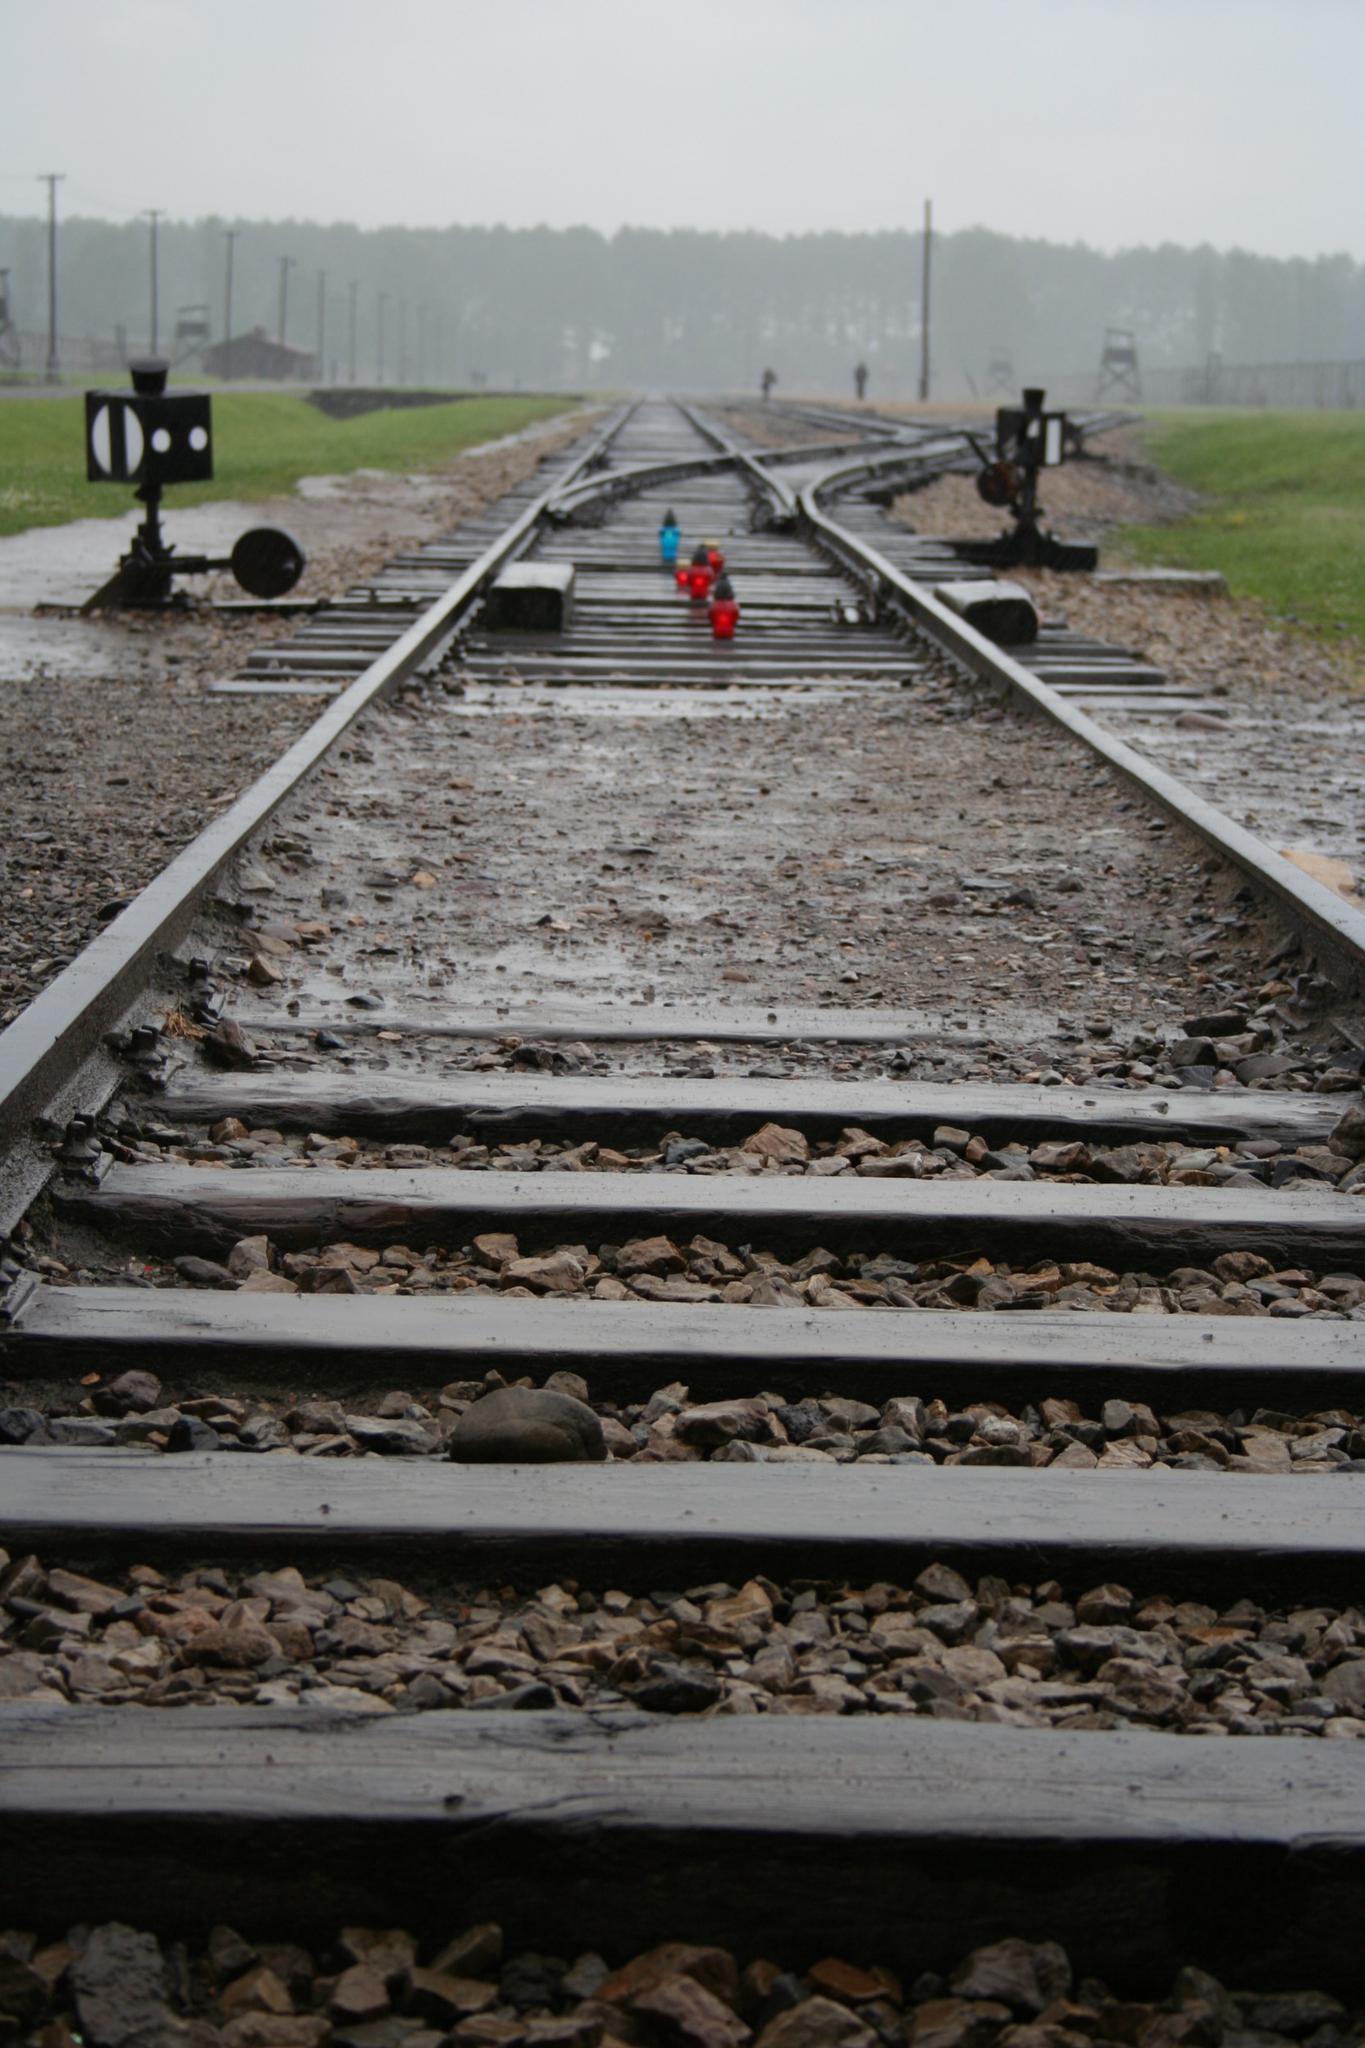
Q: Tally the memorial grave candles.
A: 5